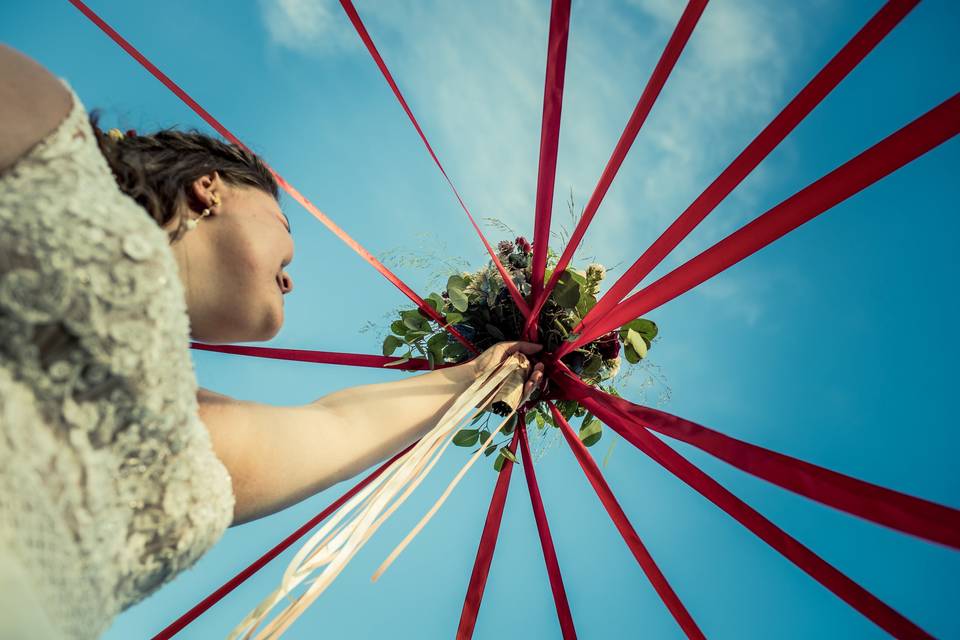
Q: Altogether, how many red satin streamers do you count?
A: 13